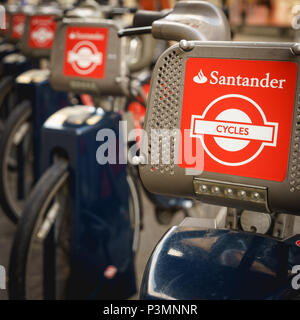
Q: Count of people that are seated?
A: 0